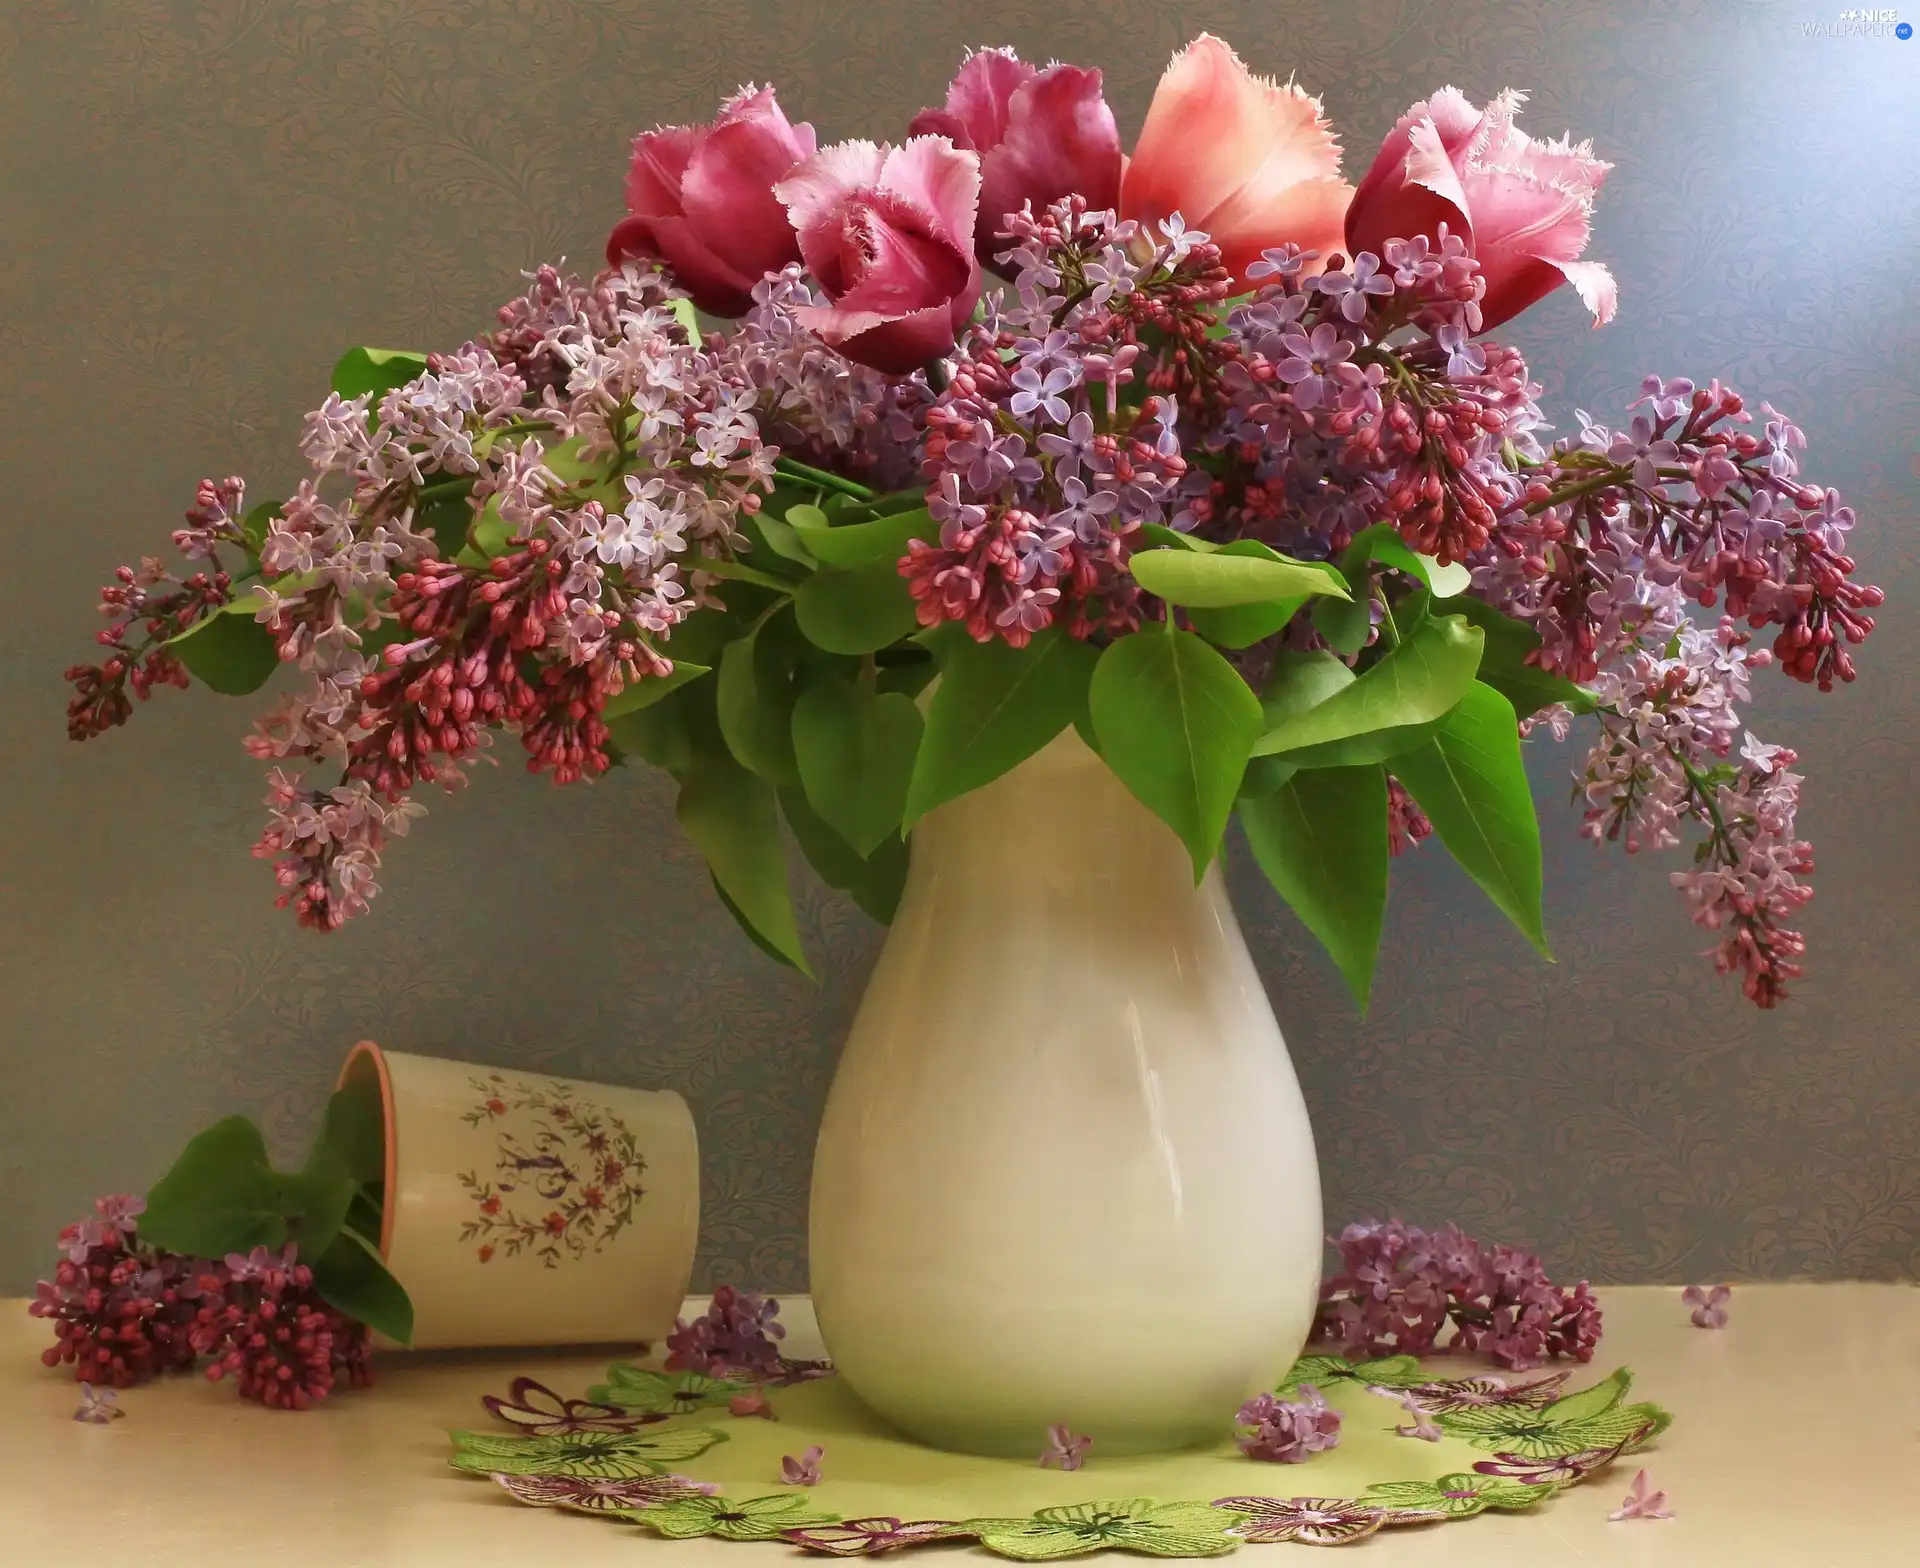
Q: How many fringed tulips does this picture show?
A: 5